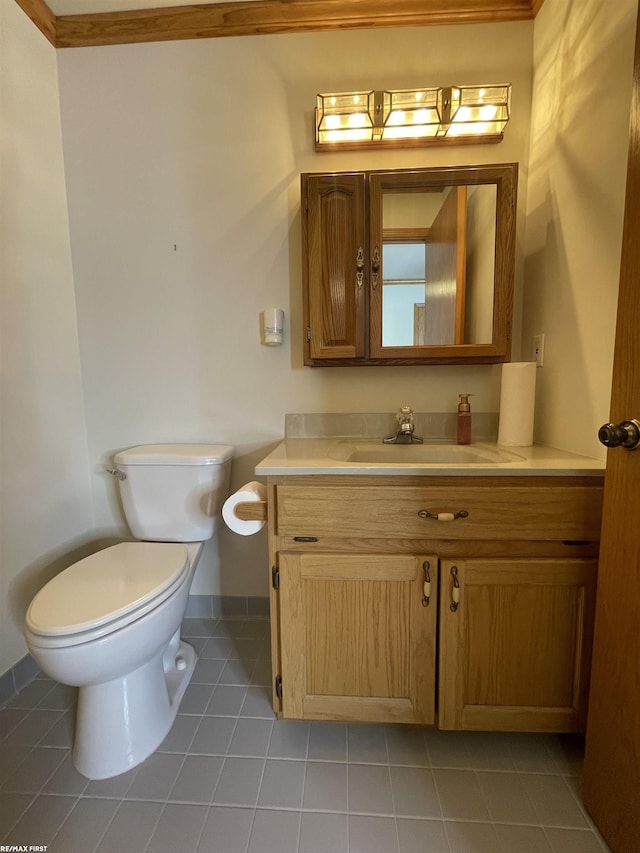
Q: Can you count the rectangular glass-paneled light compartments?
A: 3